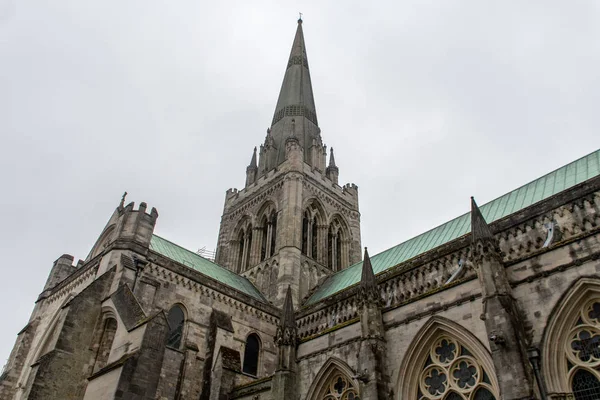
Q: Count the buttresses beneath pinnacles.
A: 3